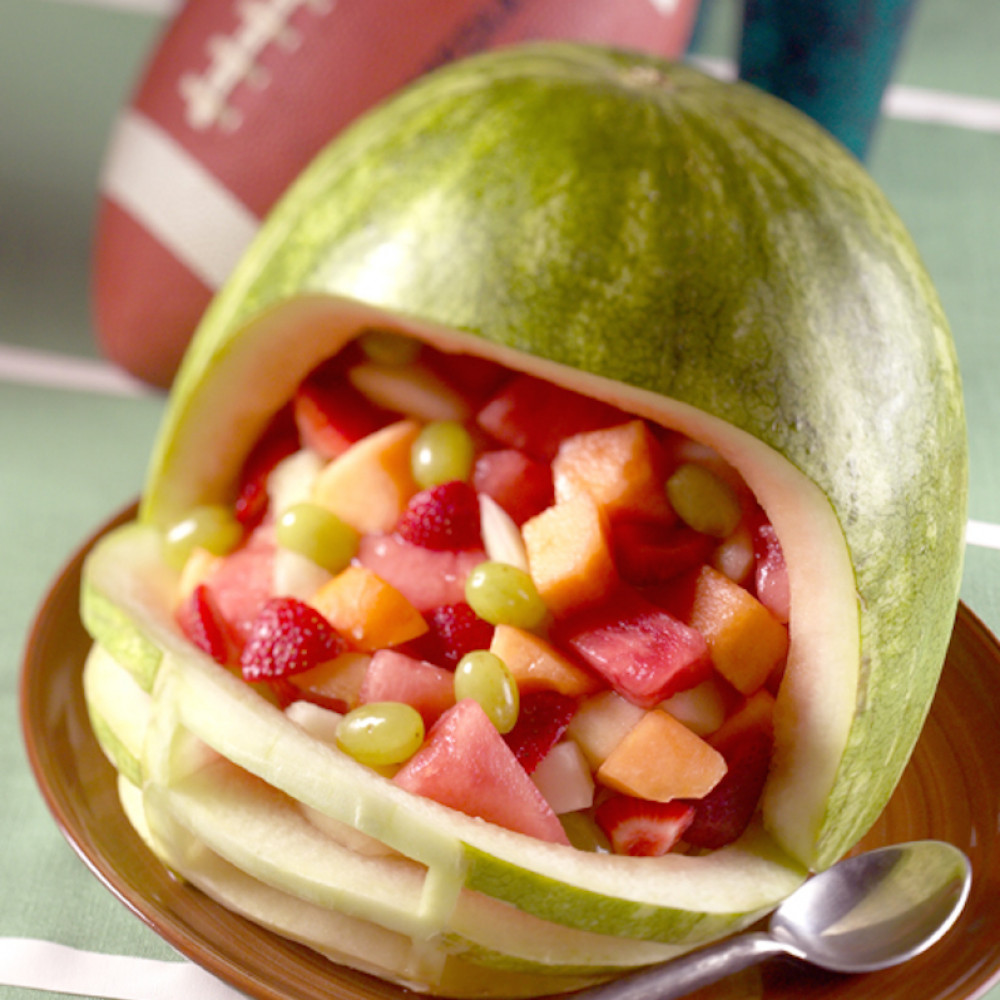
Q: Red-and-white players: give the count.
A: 0